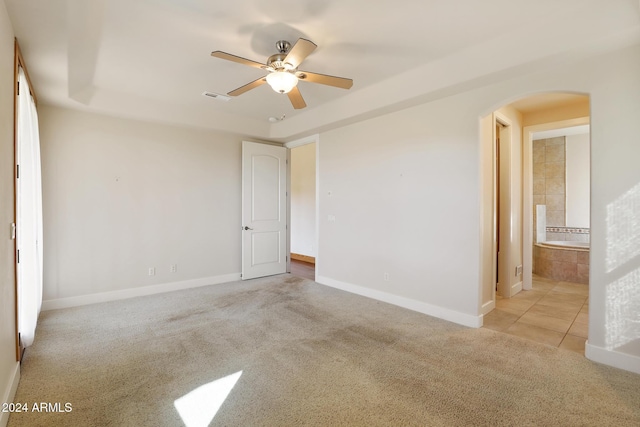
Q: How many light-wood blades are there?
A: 5